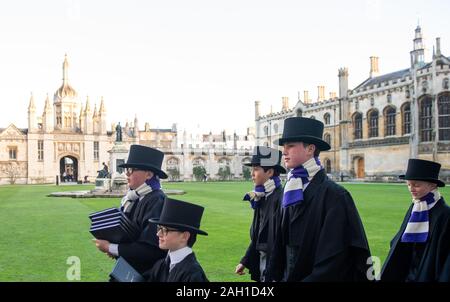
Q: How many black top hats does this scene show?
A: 5